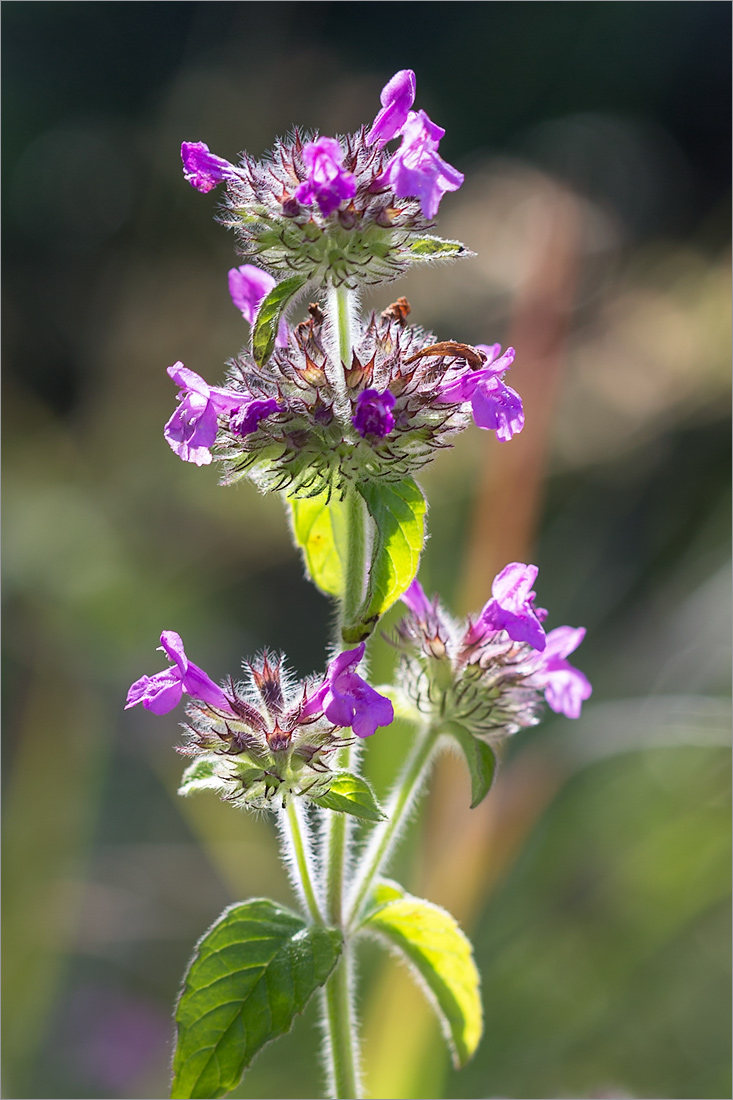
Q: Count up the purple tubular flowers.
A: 14